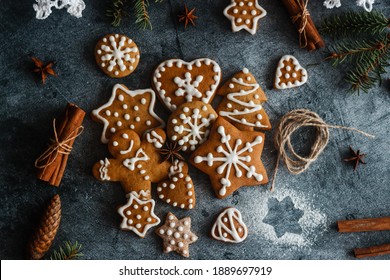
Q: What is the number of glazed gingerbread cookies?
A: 13